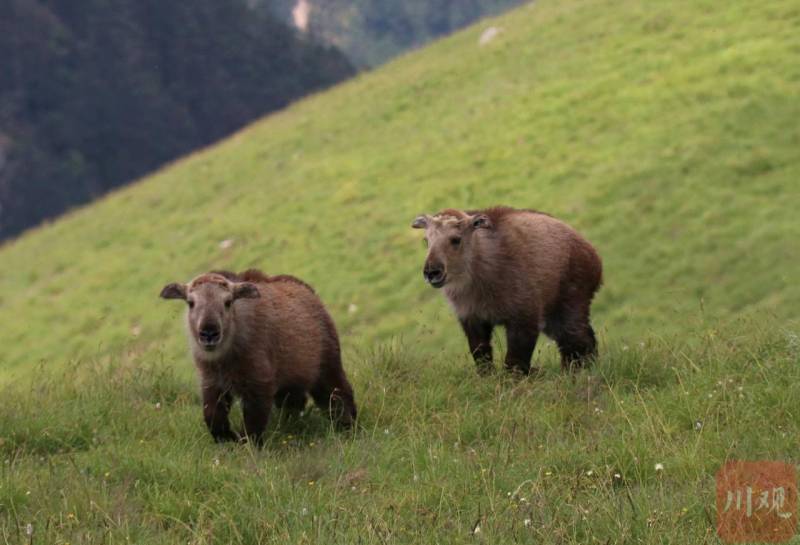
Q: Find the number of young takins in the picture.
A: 2